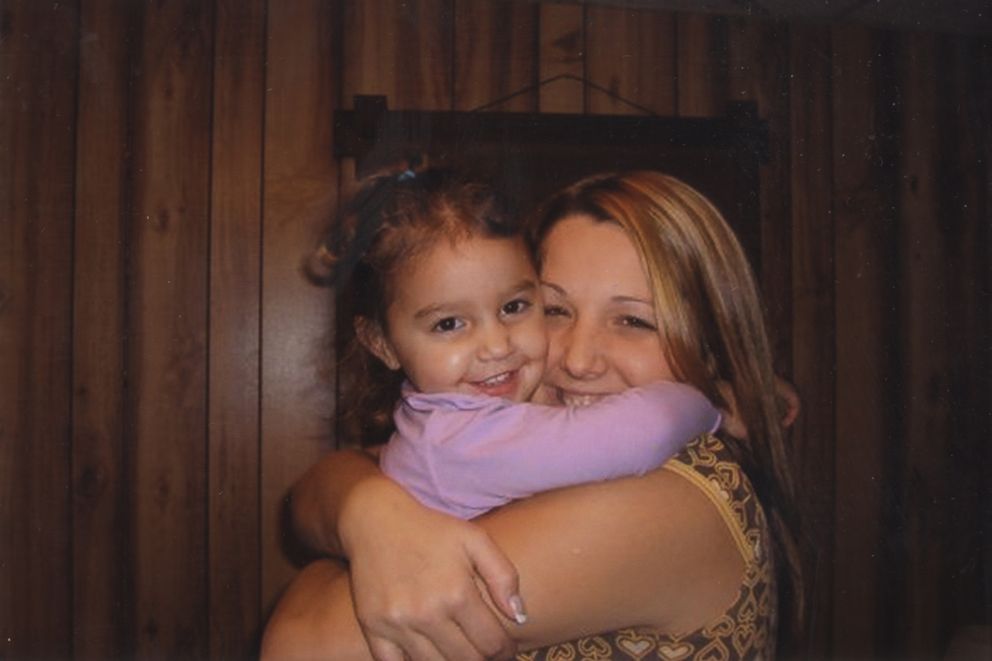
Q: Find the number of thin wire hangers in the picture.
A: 1